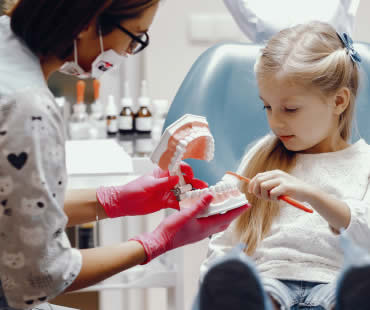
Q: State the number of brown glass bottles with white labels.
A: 3